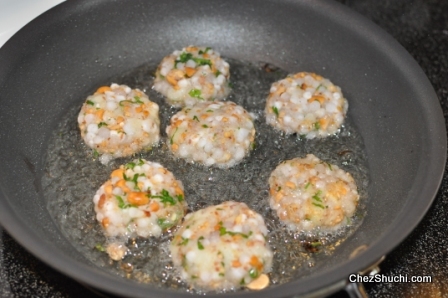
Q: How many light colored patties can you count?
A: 7